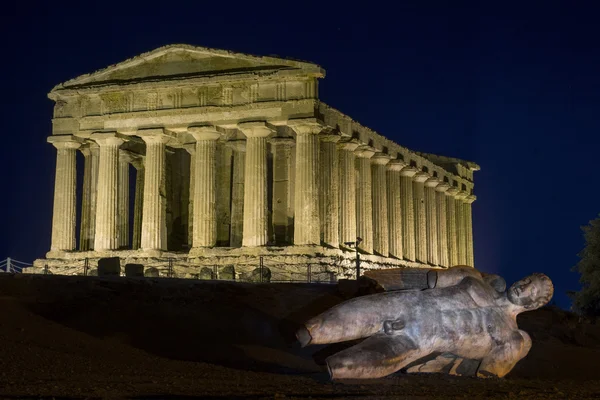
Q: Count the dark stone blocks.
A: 2